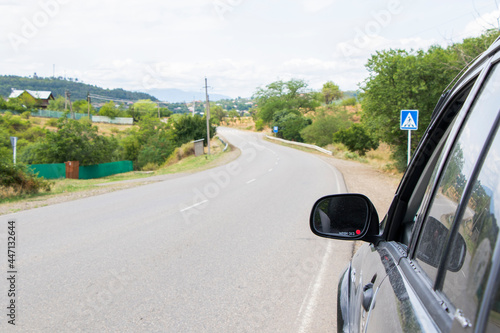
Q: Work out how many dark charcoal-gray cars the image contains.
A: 1